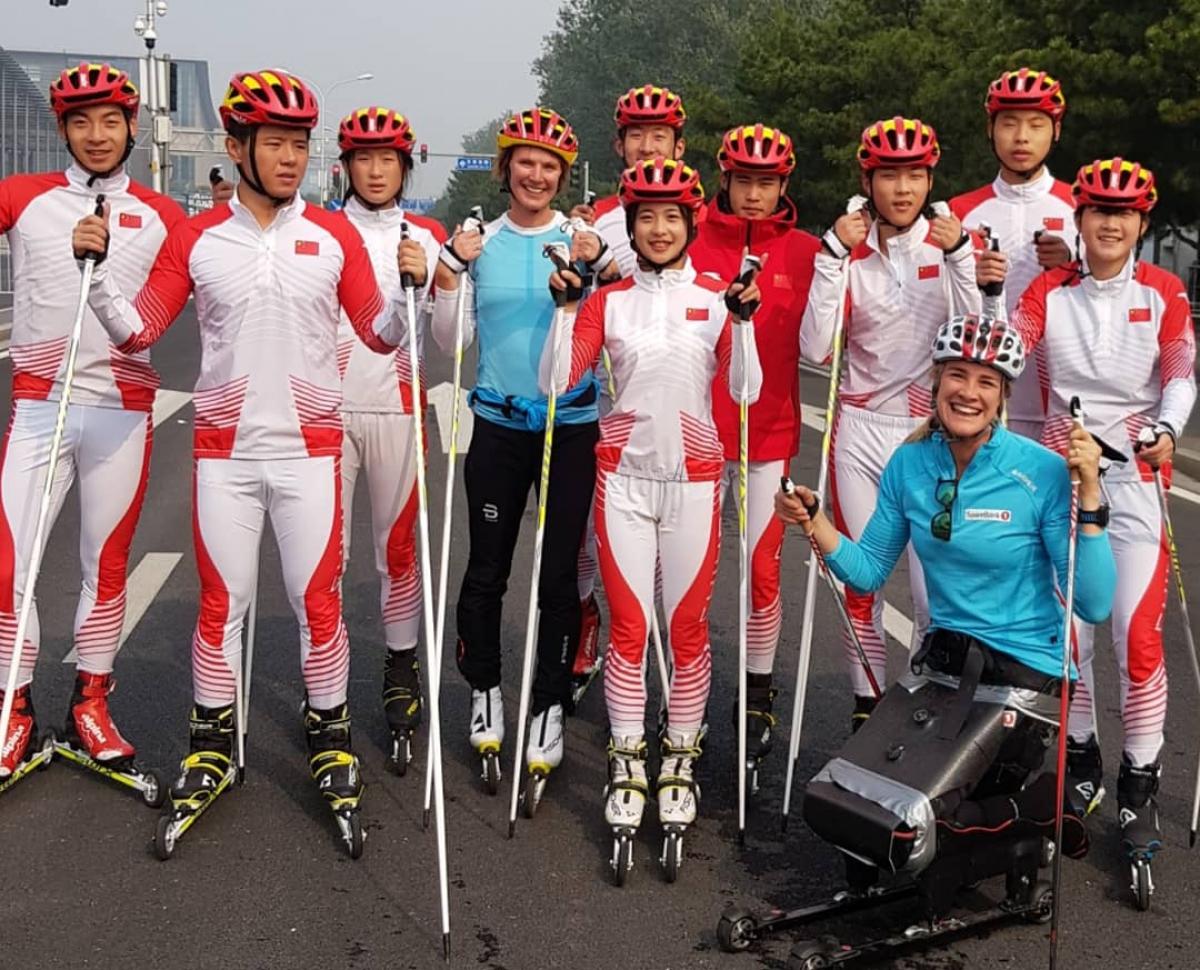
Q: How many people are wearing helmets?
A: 11